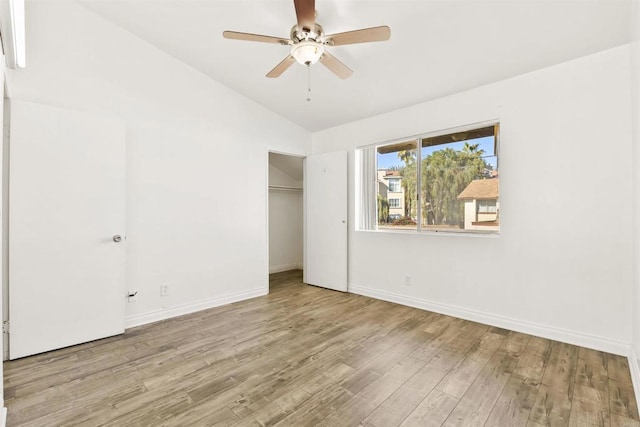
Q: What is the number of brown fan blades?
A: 5